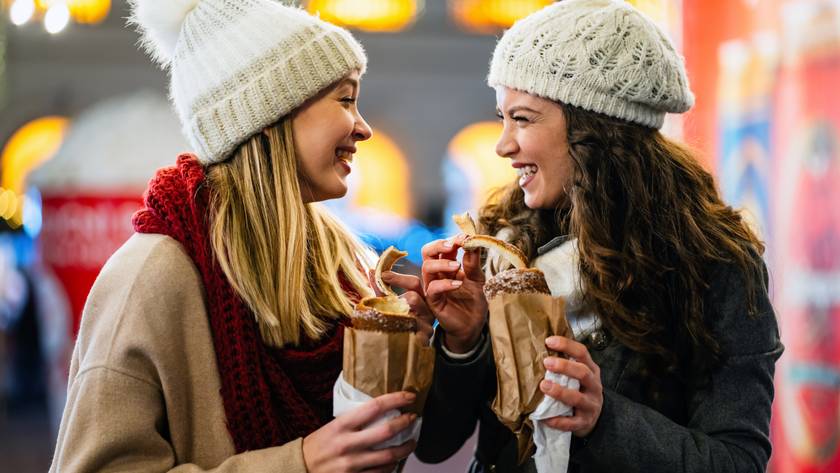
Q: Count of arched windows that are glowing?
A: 3